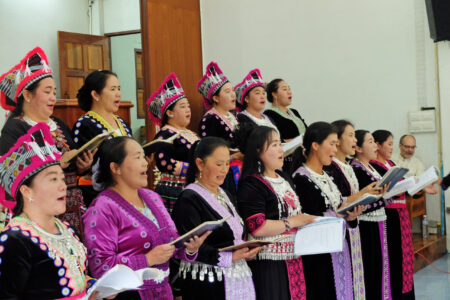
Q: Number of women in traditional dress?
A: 14